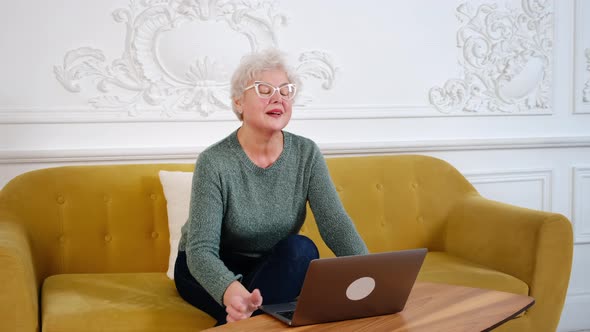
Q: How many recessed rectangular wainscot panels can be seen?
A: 2